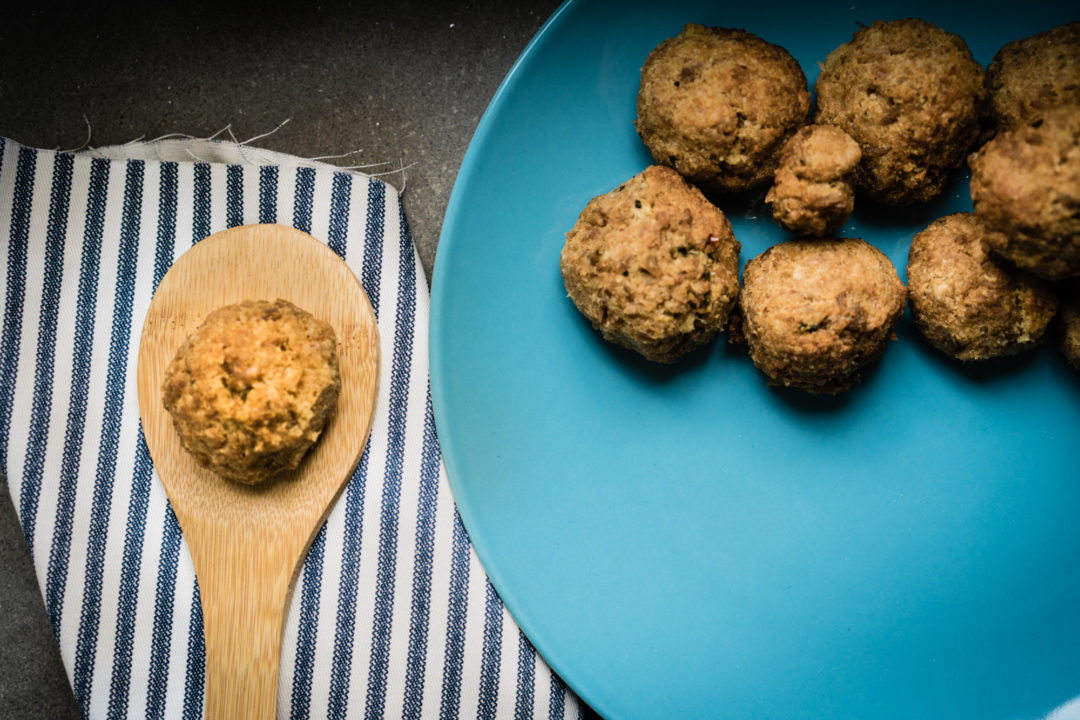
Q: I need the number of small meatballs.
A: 1